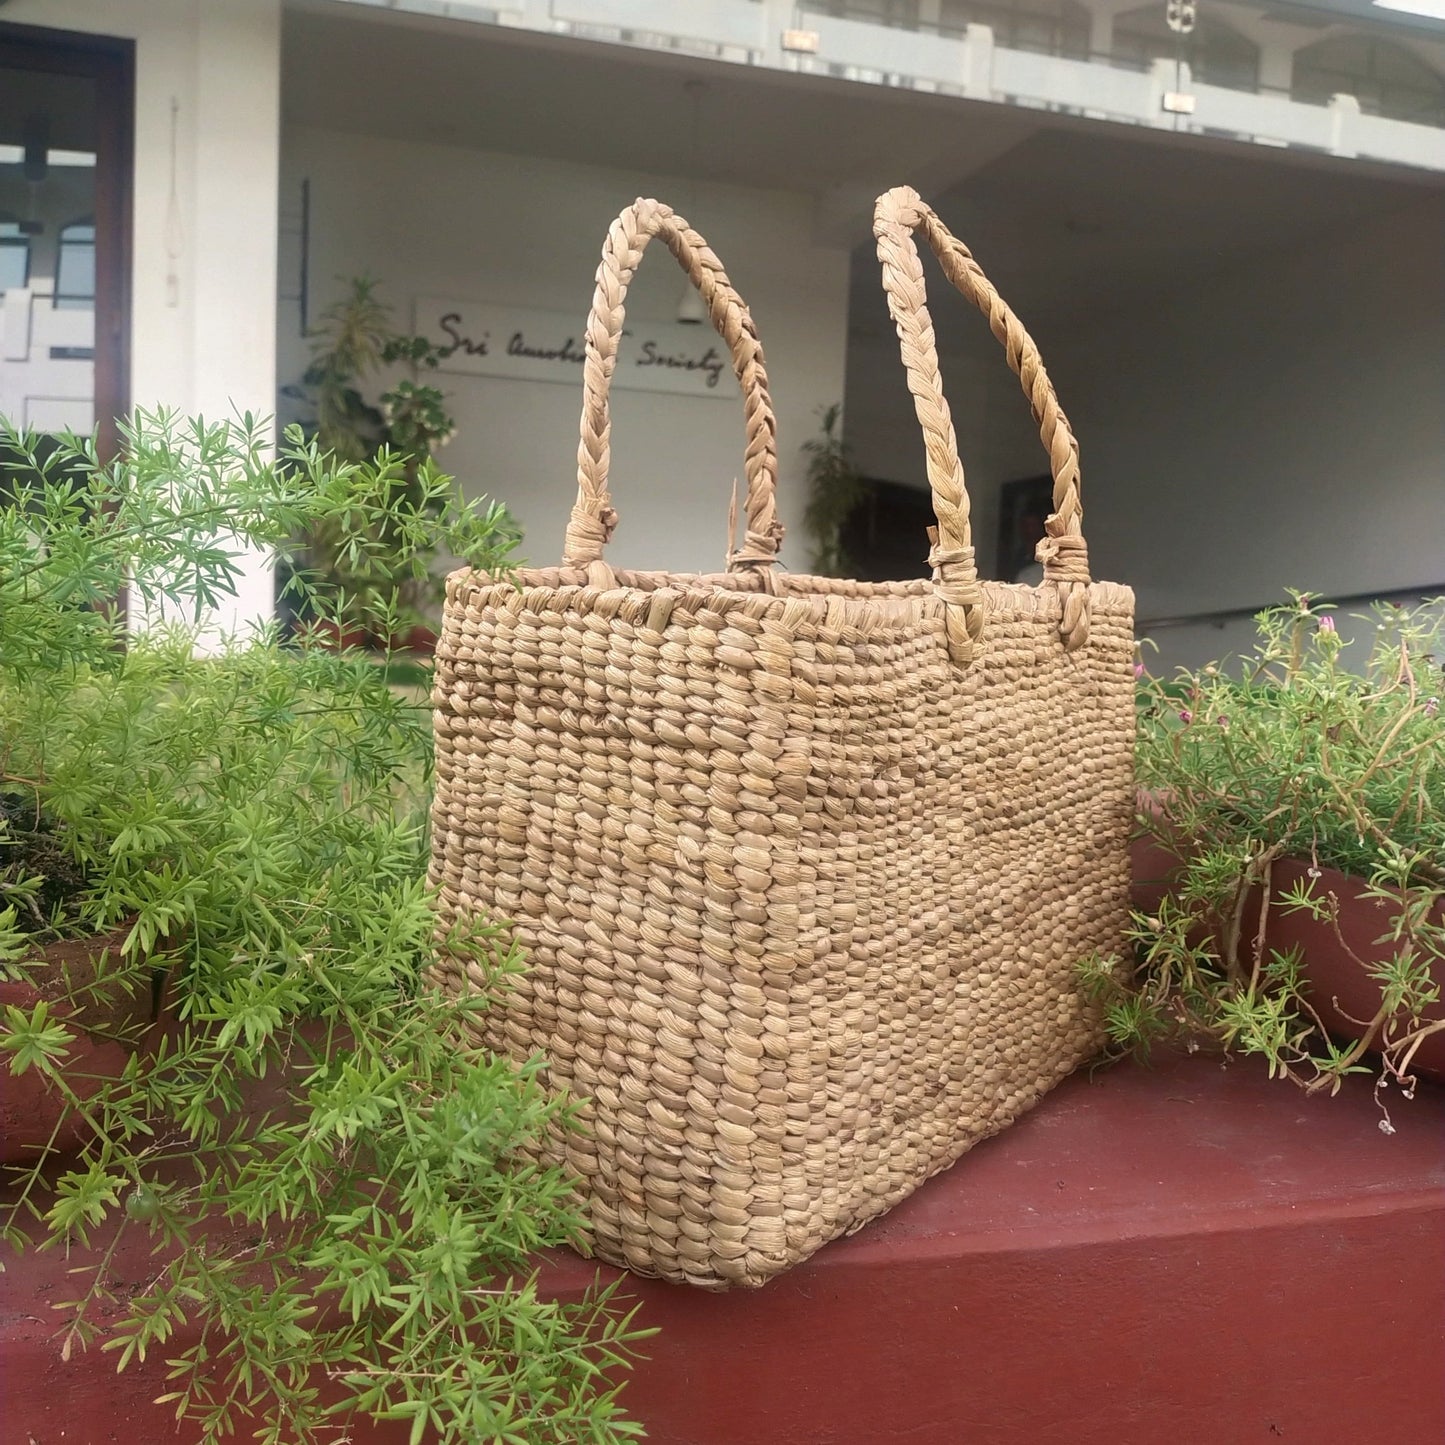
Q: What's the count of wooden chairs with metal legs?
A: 0